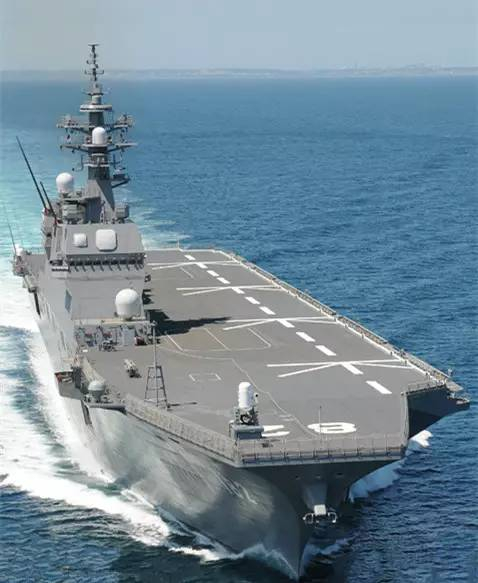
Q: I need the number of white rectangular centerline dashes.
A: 12